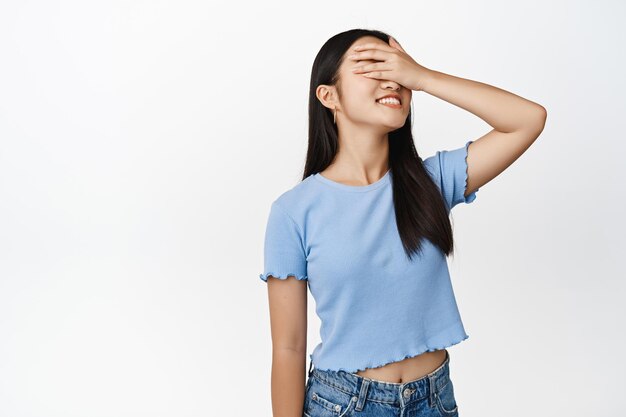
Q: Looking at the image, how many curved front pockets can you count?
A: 2